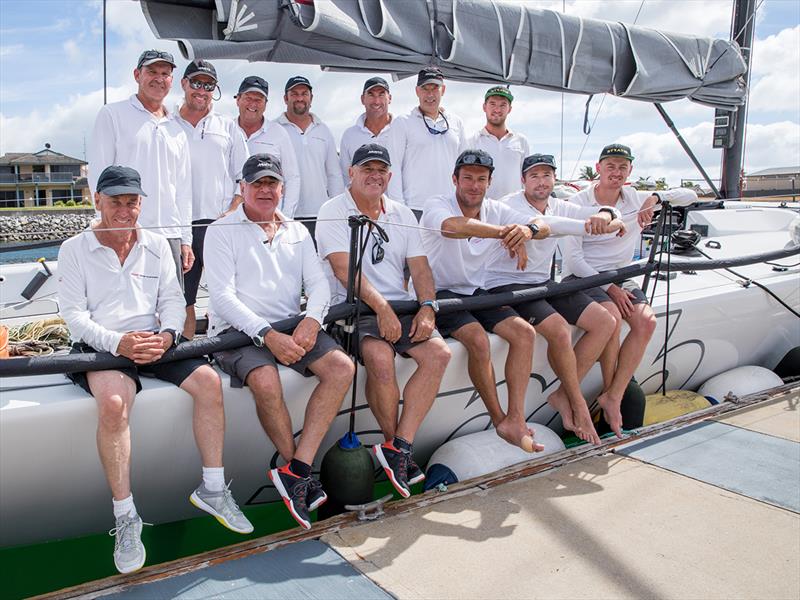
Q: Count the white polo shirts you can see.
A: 13